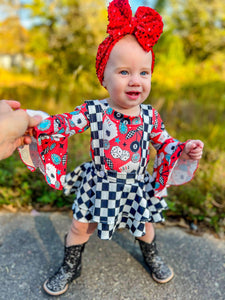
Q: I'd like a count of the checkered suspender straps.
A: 2